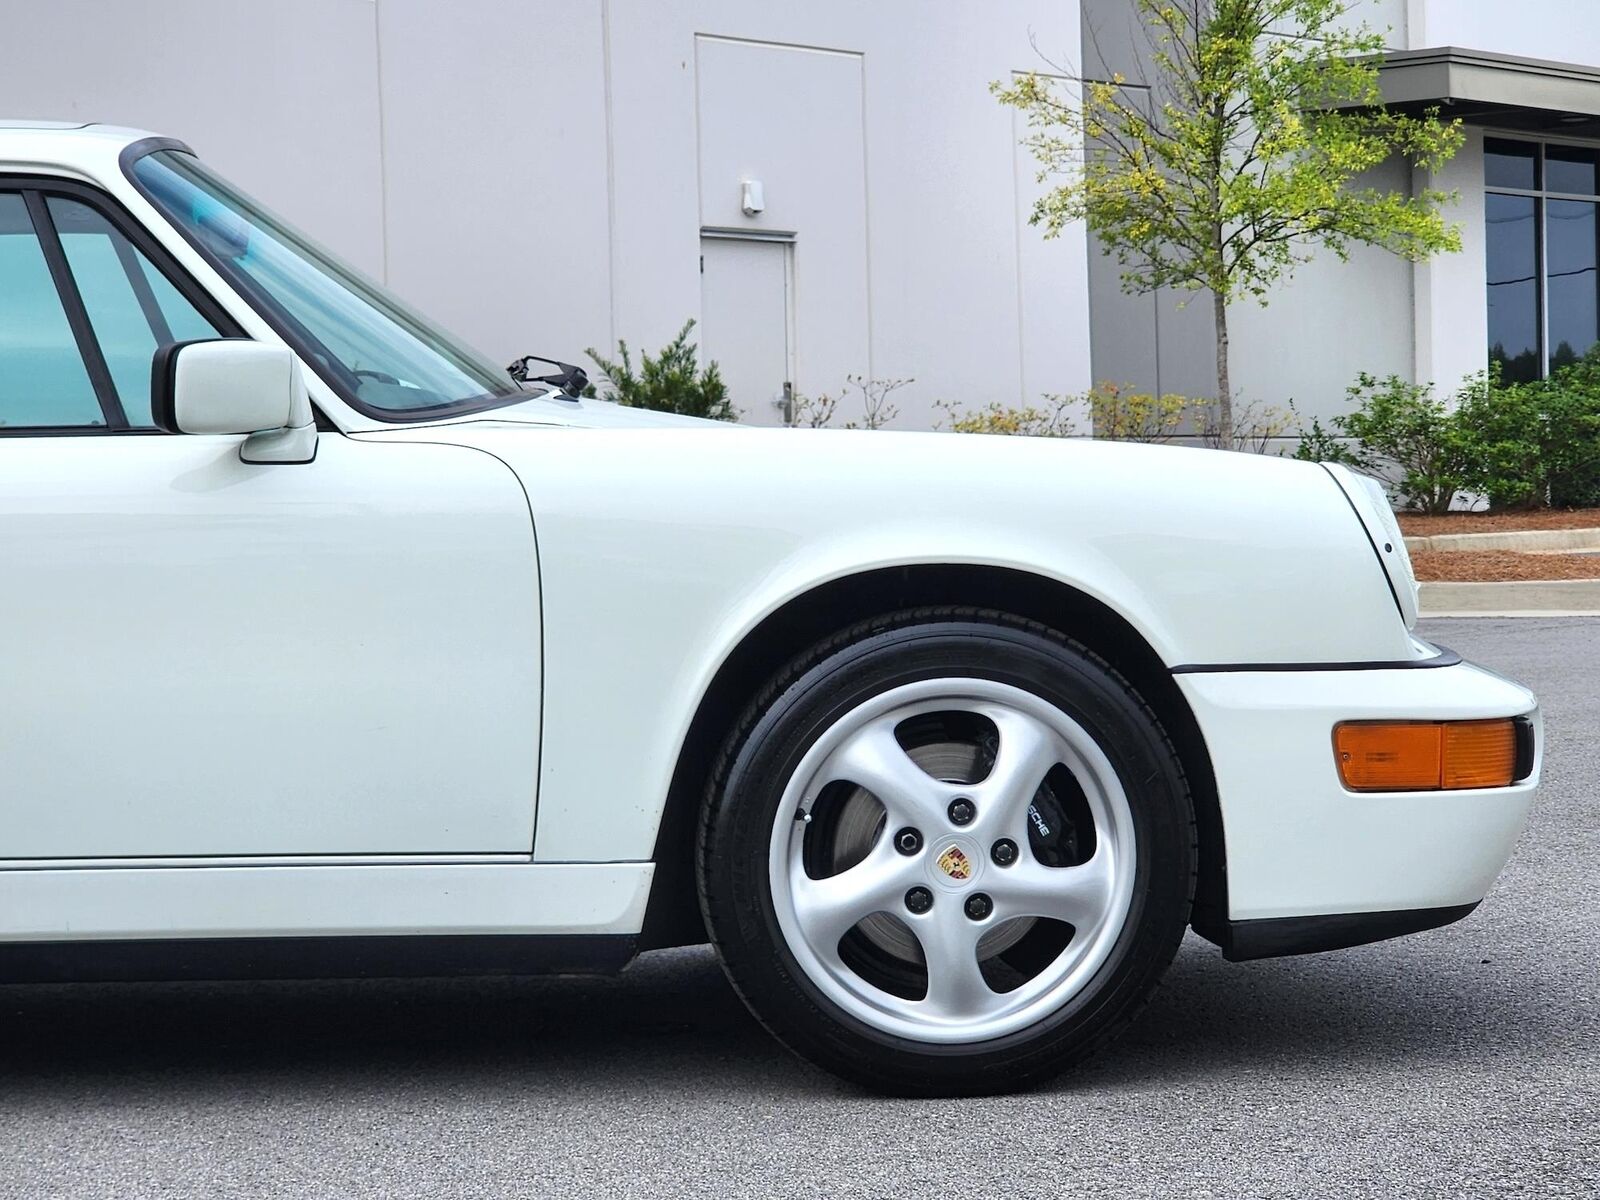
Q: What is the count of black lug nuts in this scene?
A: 5